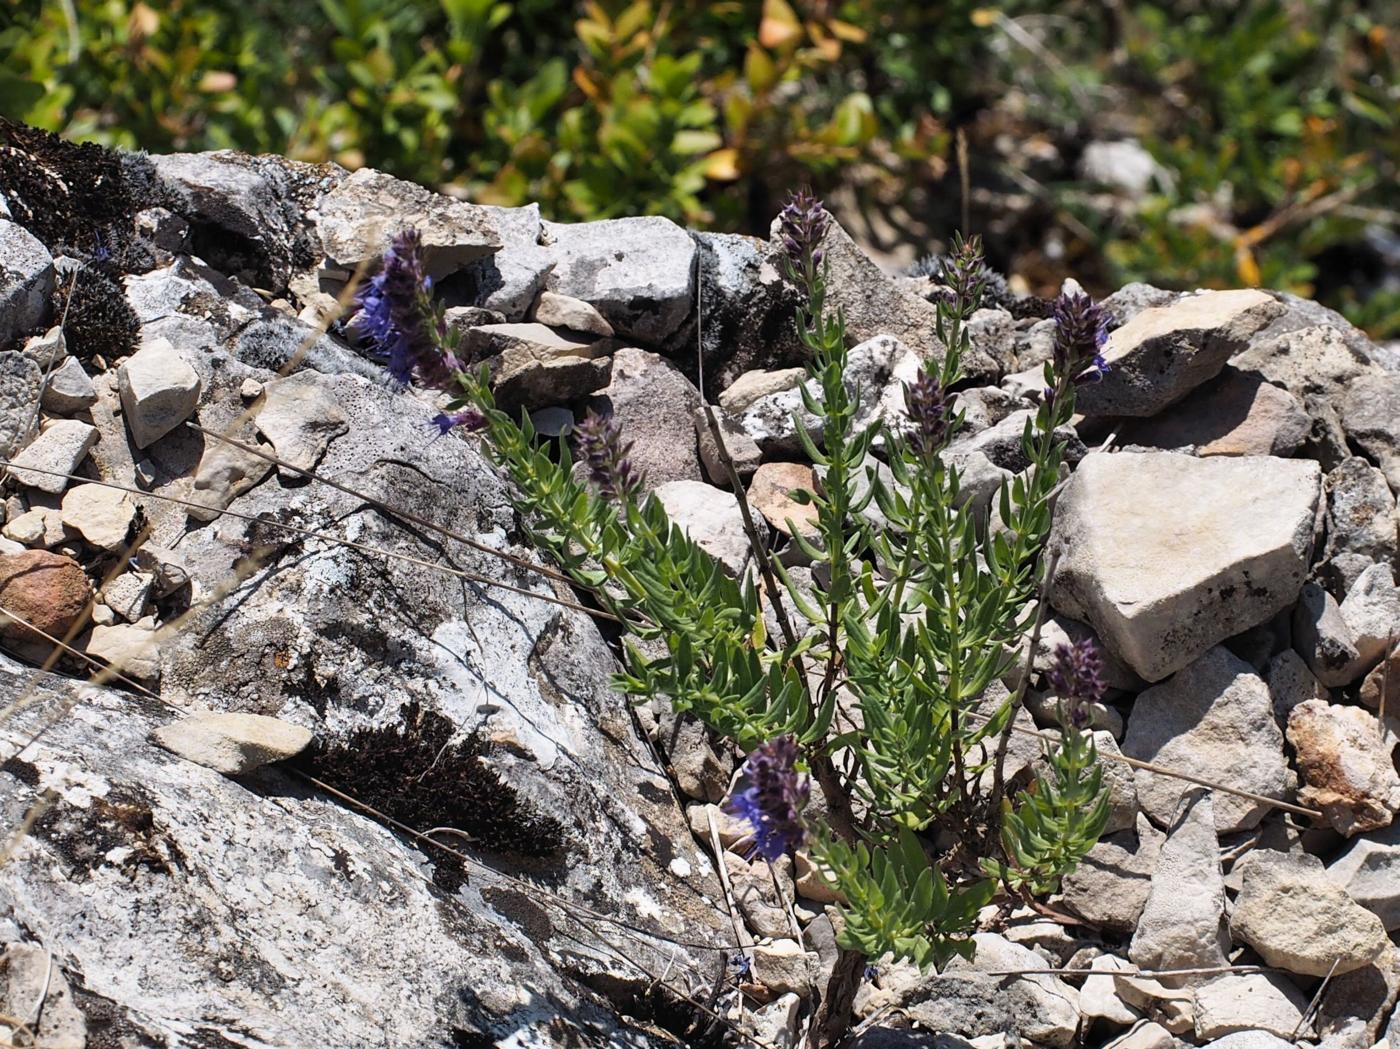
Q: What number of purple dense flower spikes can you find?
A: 8